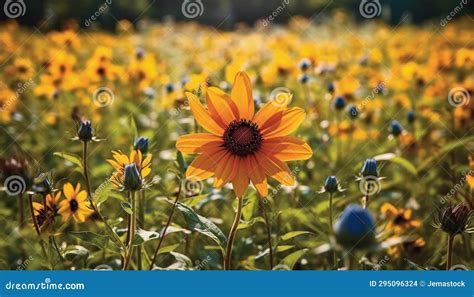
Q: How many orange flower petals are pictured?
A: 12